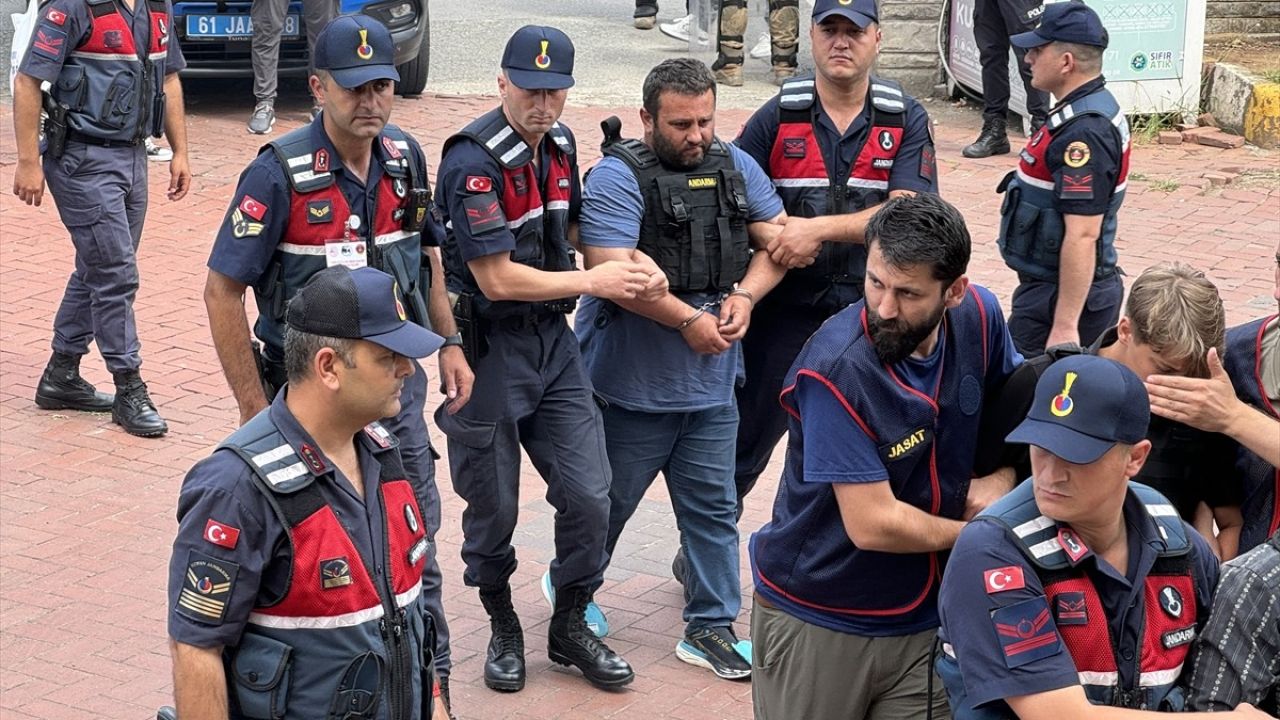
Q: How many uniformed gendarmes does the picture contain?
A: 7